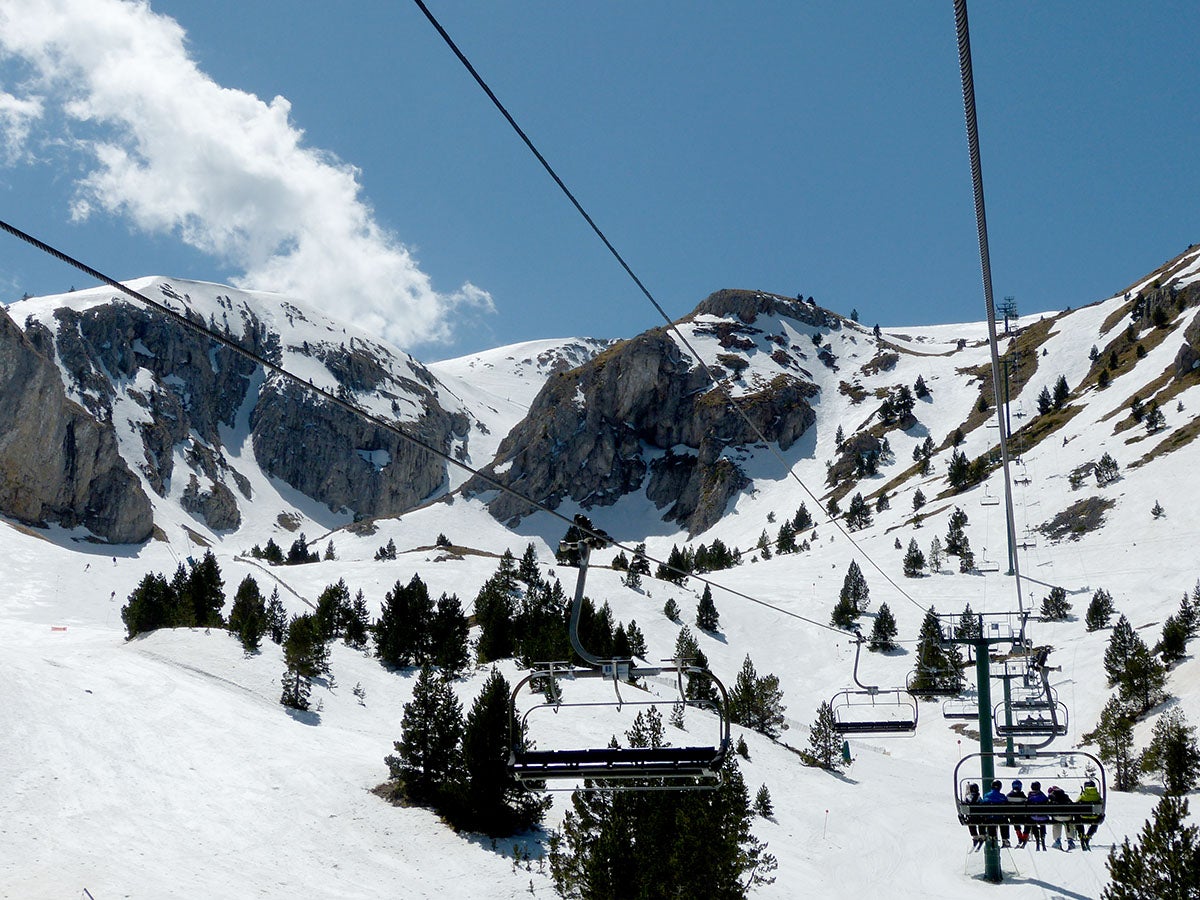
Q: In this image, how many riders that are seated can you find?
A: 6